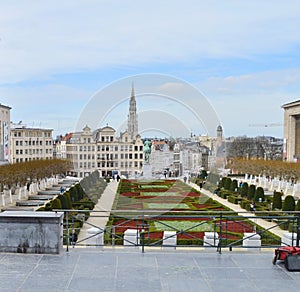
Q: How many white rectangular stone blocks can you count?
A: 6